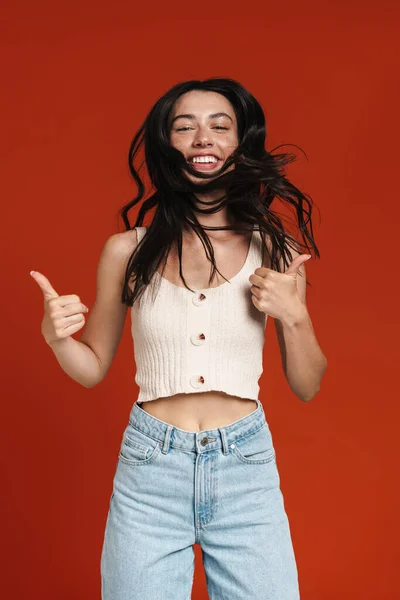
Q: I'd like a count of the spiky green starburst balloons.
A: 0